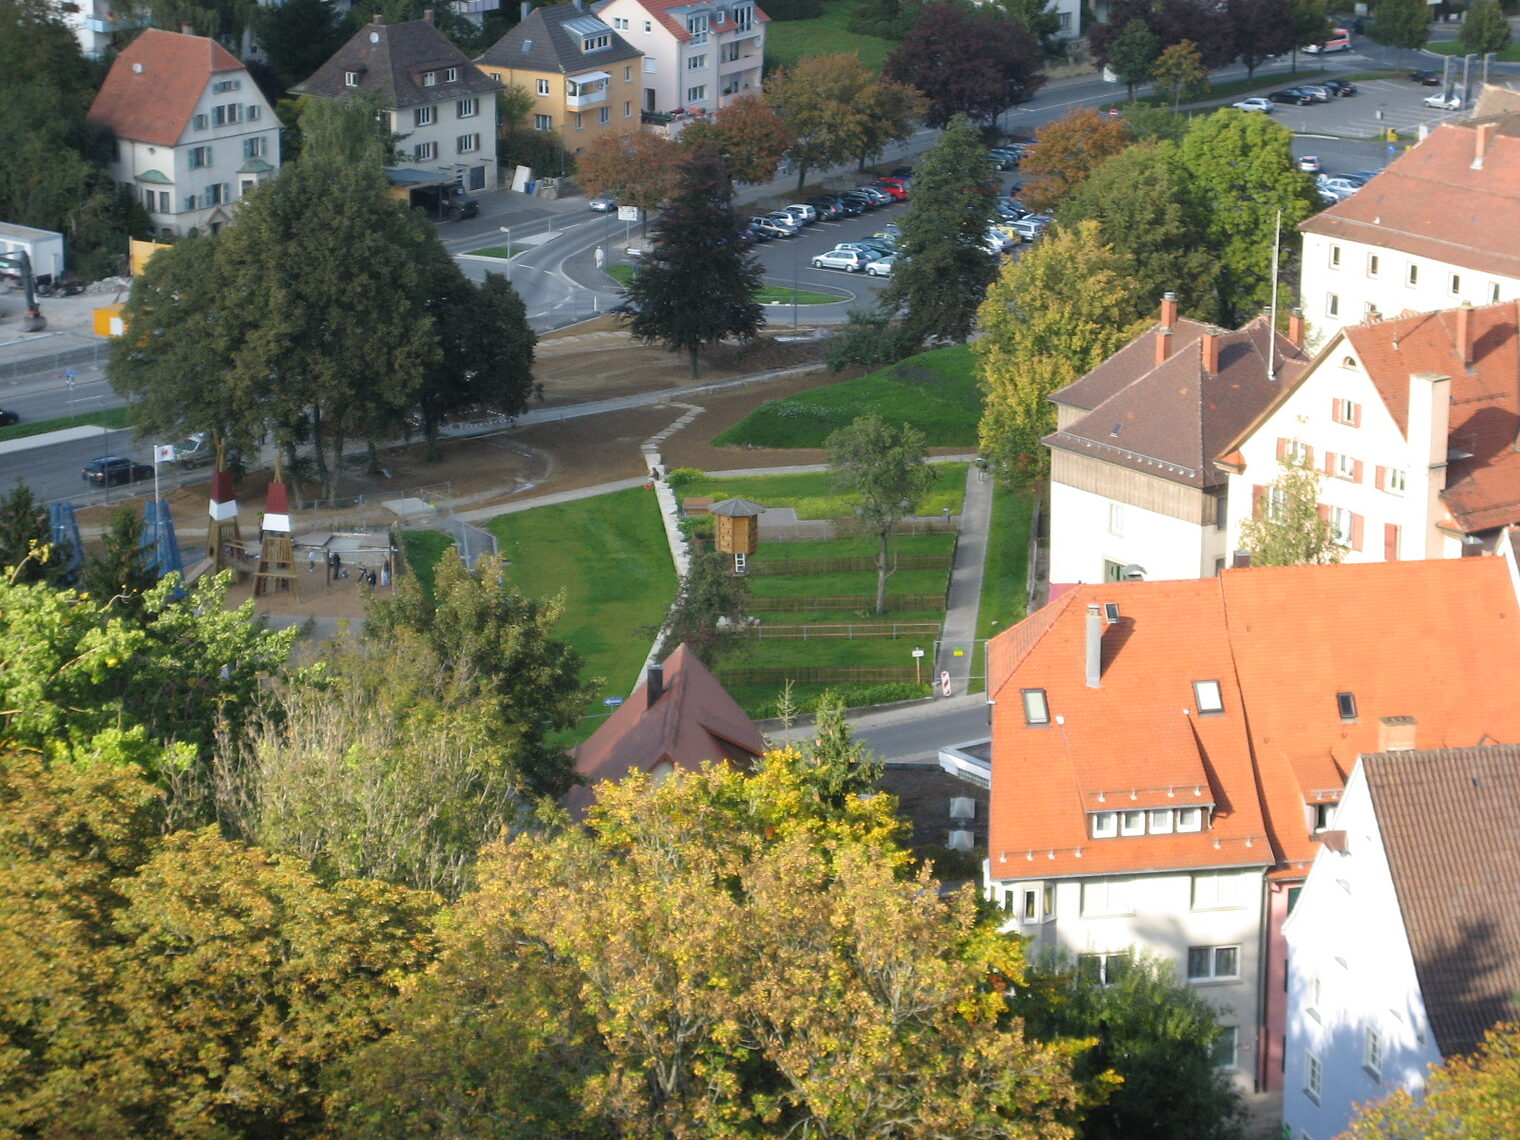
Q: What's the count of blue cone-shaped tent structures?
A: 2